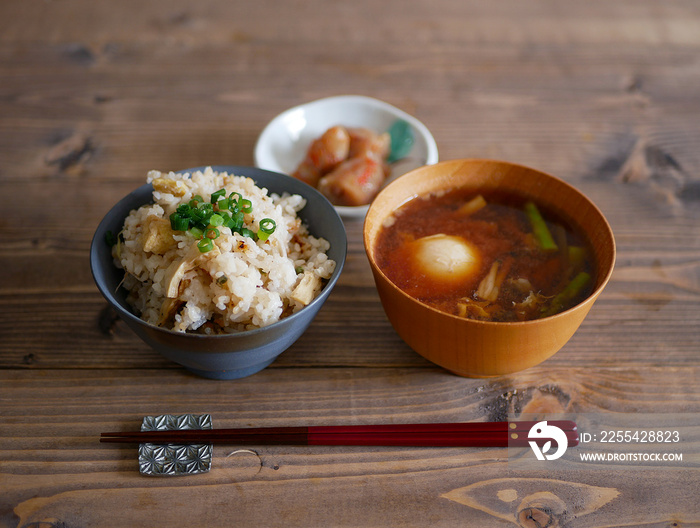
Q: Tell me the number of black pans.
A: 0